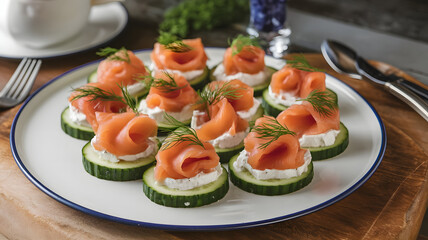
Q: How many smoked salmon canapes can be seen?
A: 12